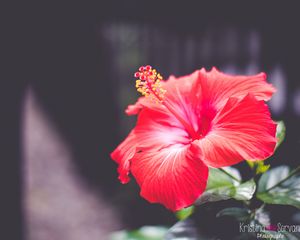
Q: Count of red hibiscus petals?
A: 5